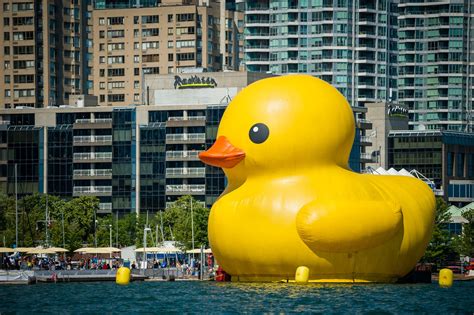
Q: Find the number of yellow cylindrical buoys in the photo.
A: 3